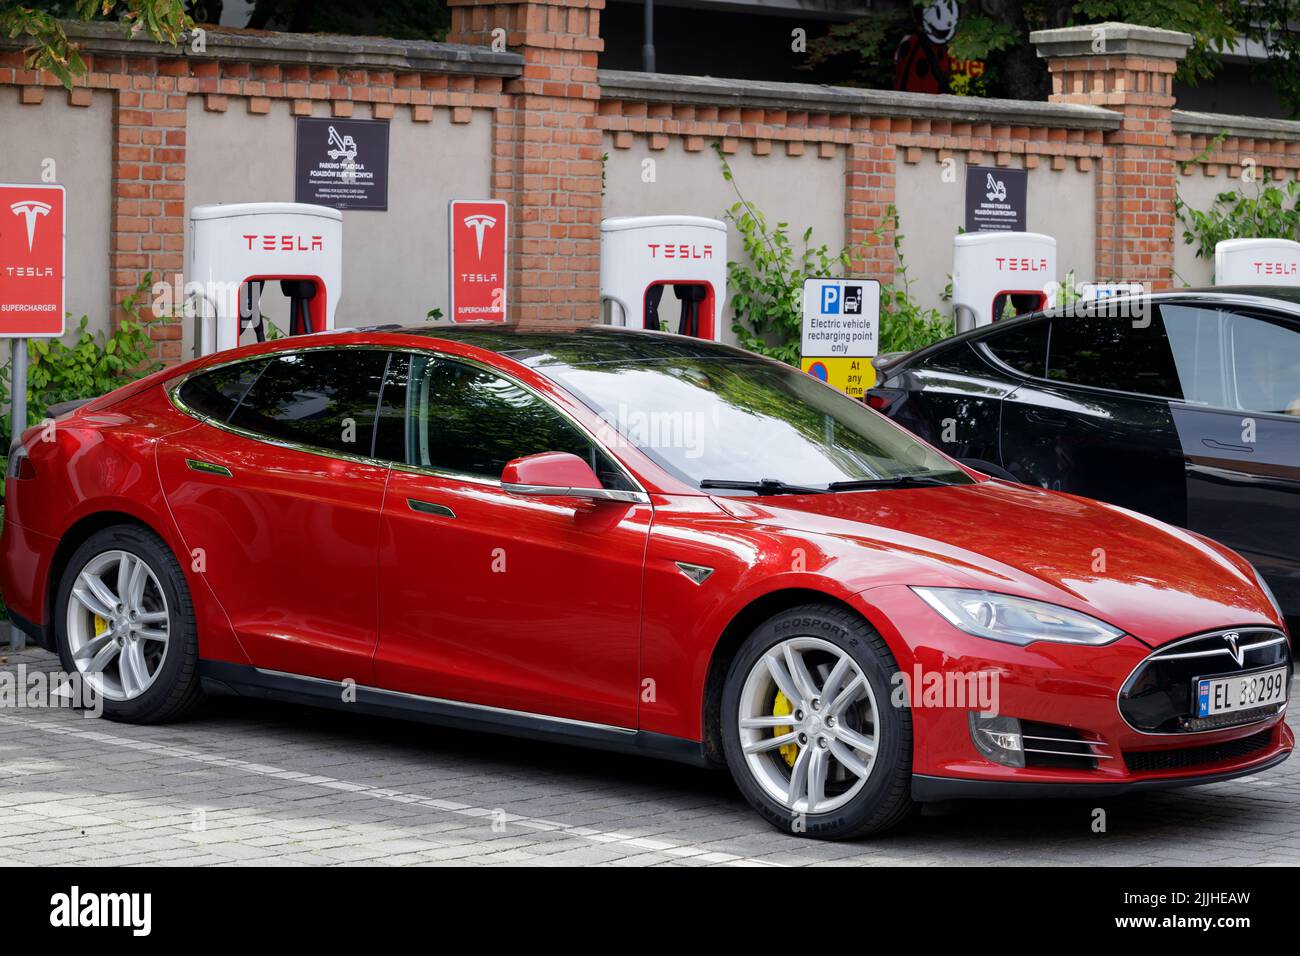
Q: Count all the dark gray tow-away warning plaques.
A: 2